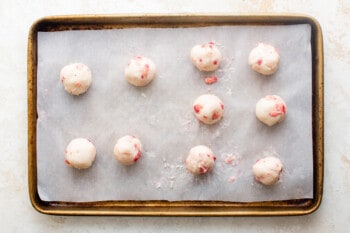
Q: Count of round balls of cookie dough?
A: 10